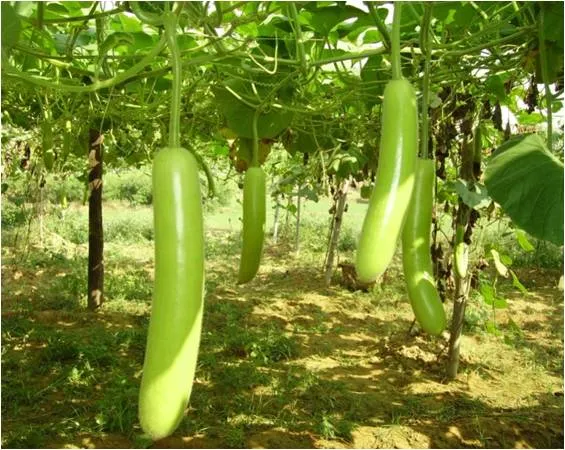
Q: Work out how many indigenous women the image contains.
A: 0